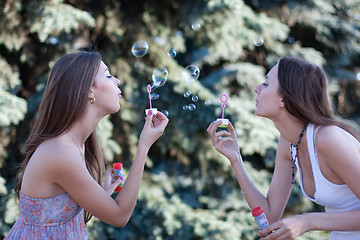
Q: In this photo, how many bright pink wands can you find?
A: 2